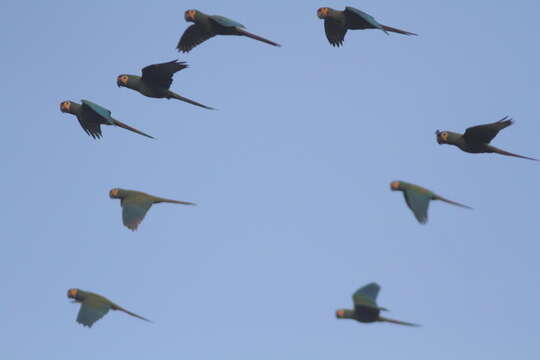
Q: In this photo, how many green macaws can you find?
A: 9